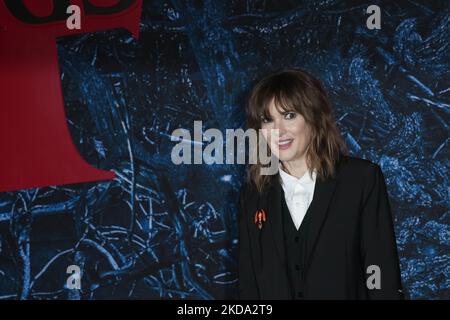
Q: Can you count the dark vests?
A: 1